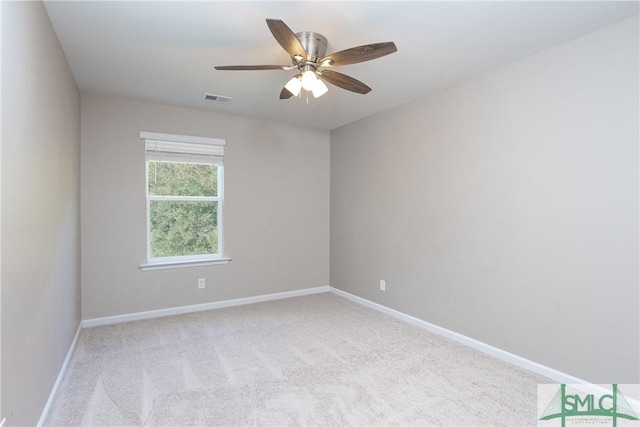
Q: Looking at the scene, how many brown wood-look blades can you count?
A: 5